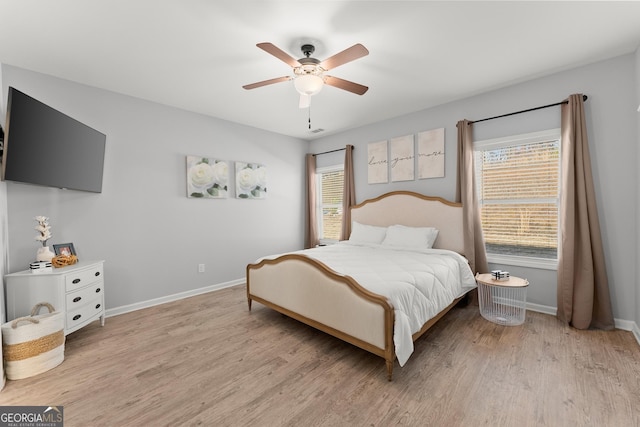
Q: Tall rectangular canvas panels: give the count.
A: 3